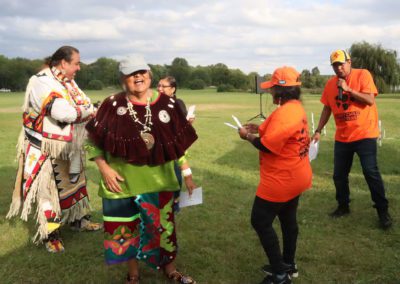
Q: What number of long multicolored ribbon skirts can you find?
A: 1